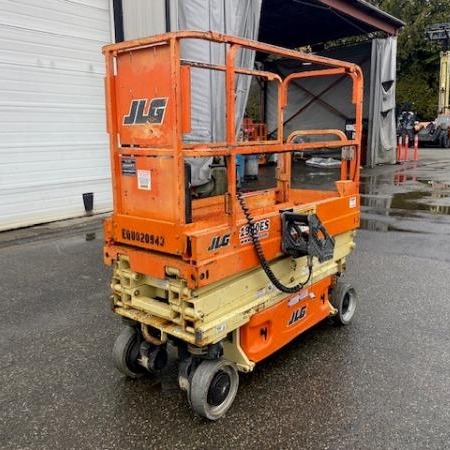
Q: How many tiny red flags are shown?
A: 3